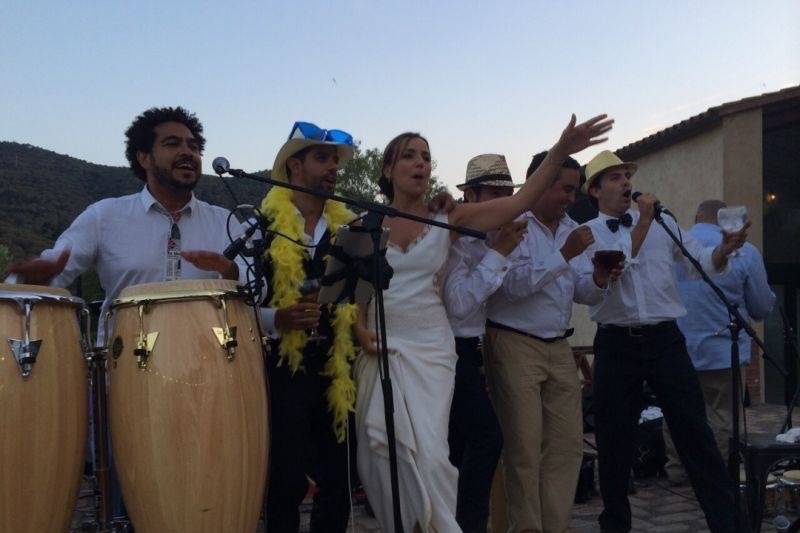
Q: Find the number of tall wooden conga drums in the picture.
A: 2